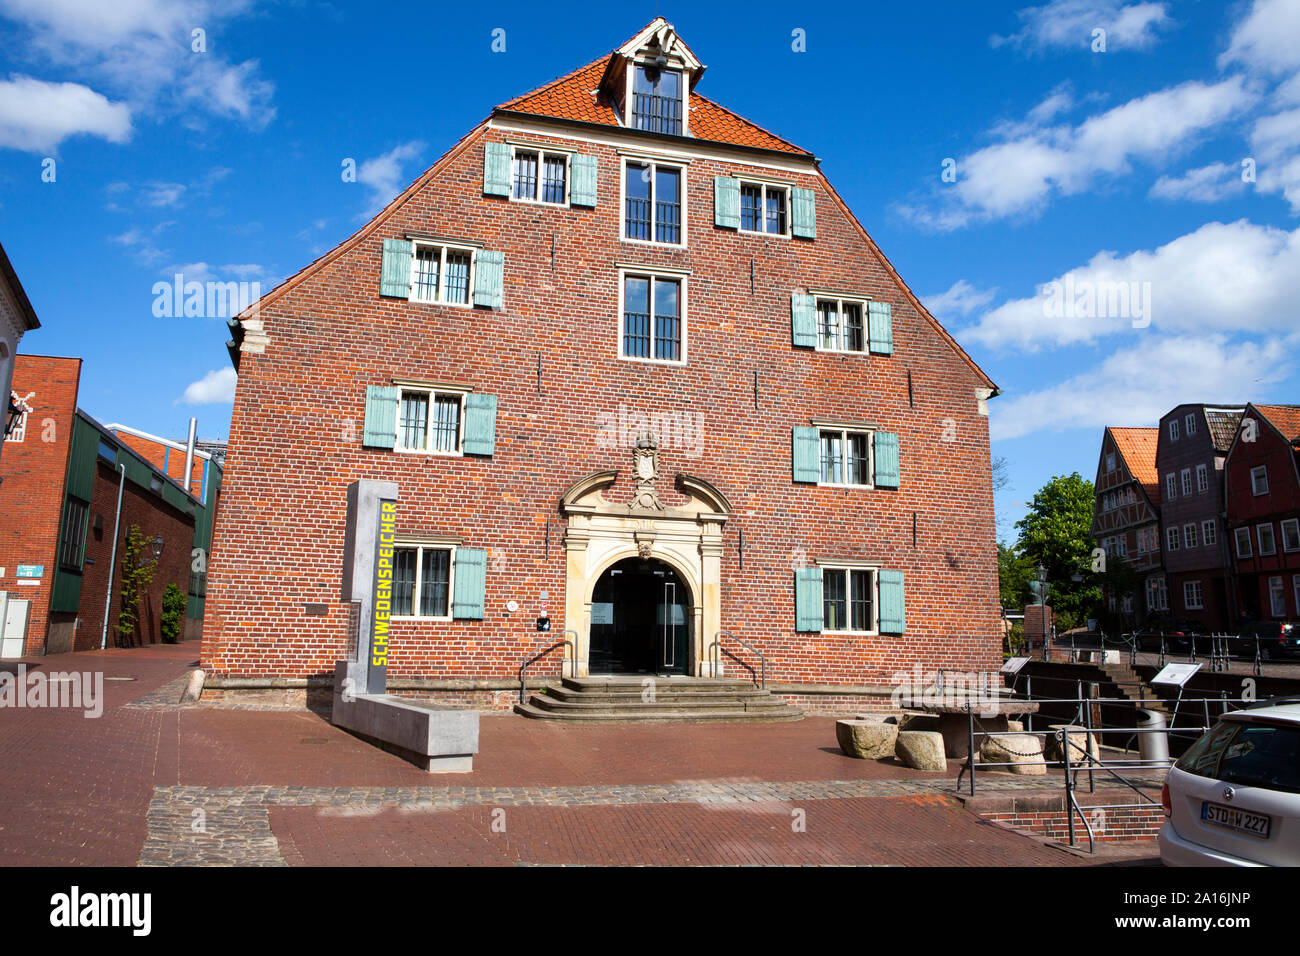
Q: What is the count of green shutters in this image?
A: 15